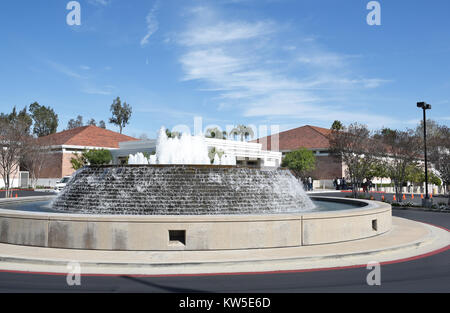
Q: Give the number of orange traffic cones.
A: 9